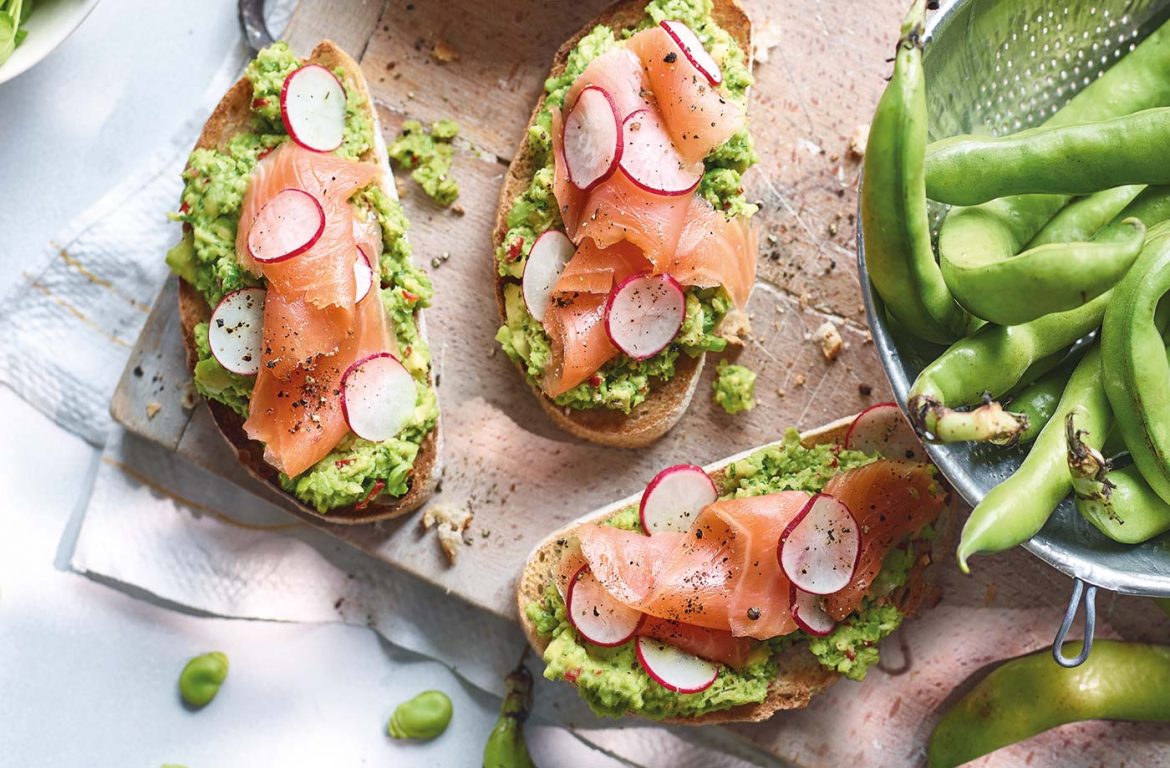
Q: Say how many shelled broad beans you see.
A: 2